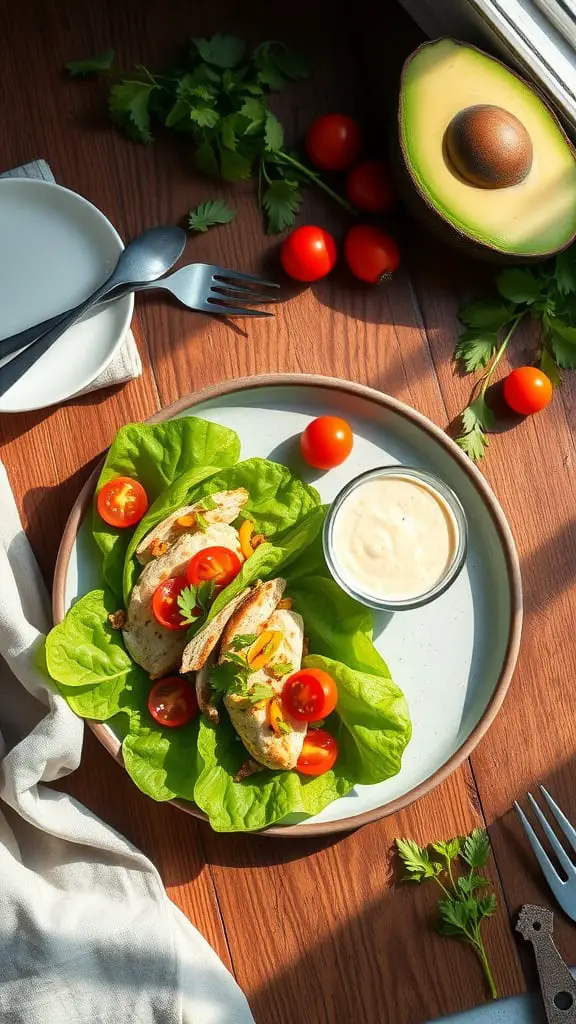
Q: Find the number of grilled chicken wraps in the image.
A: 2